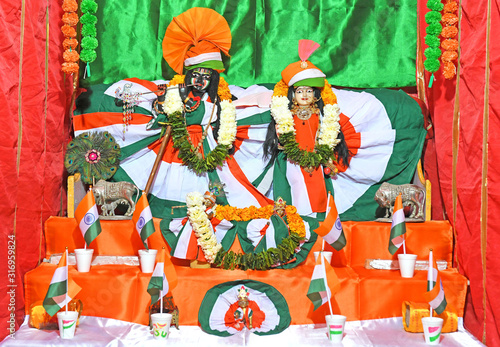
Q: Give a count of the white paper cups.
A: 8